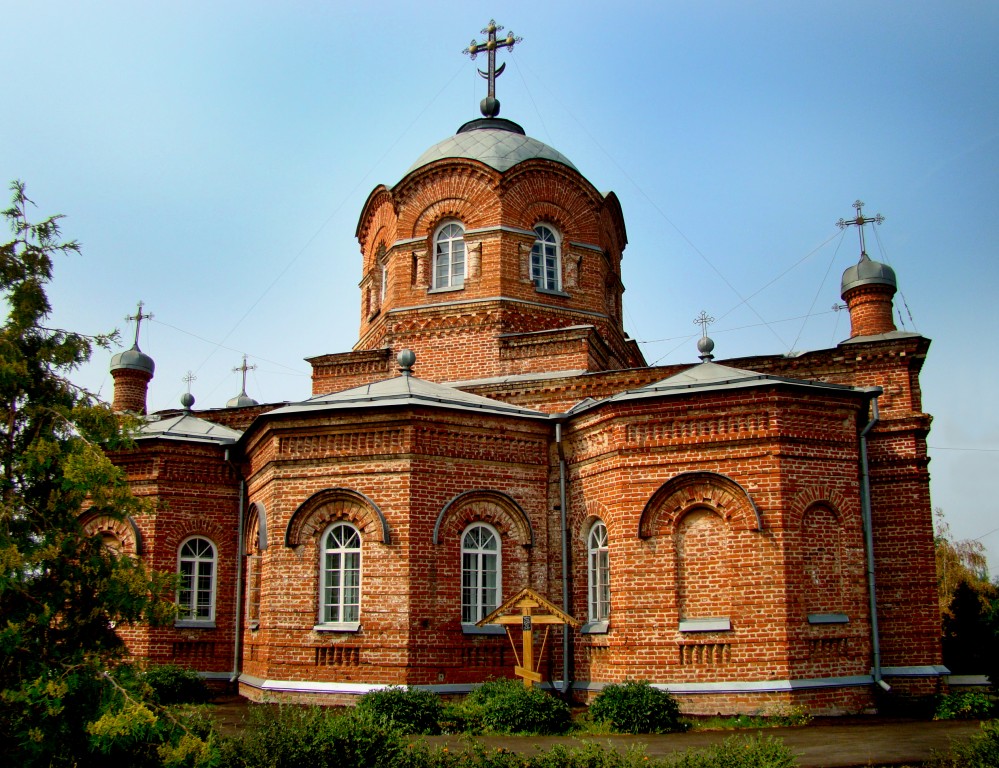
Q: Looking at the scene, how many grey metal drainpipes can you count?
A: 3